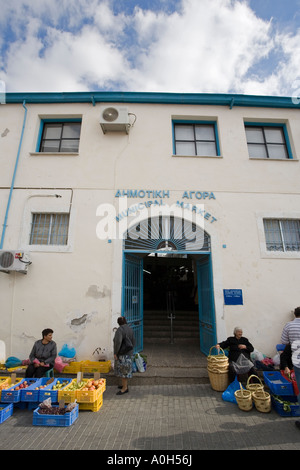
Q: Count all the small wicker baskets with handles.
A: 3